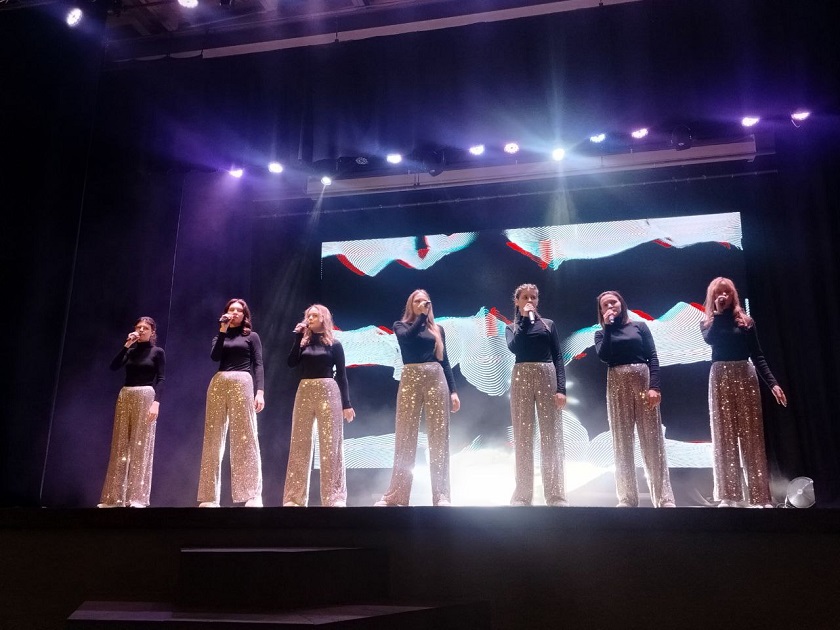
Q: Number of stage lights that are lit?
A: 13